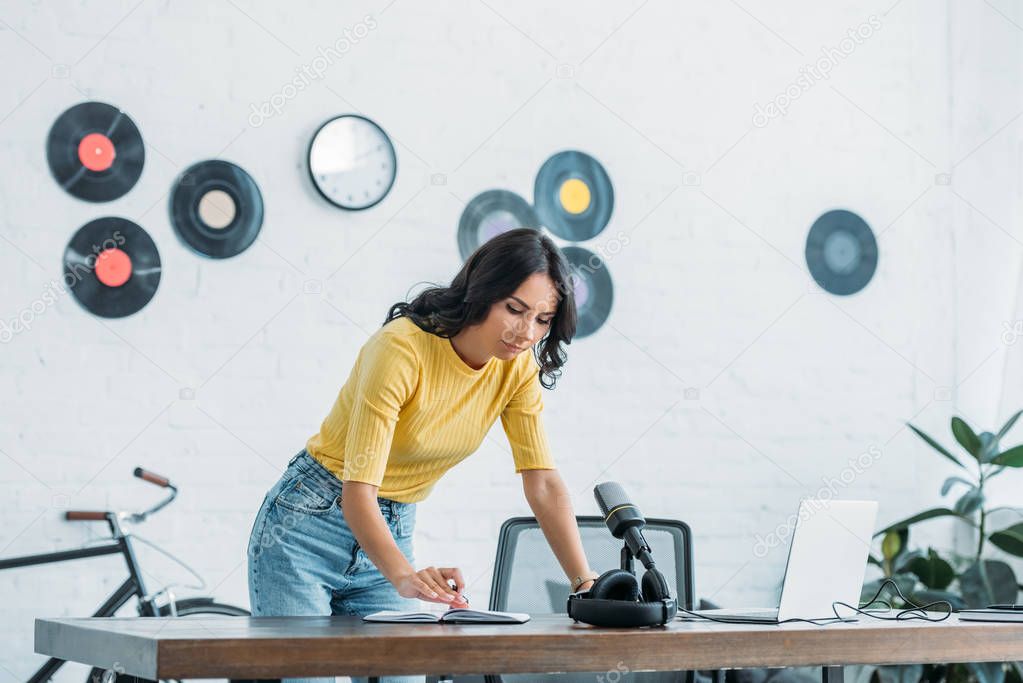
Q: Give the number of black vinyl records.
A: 7